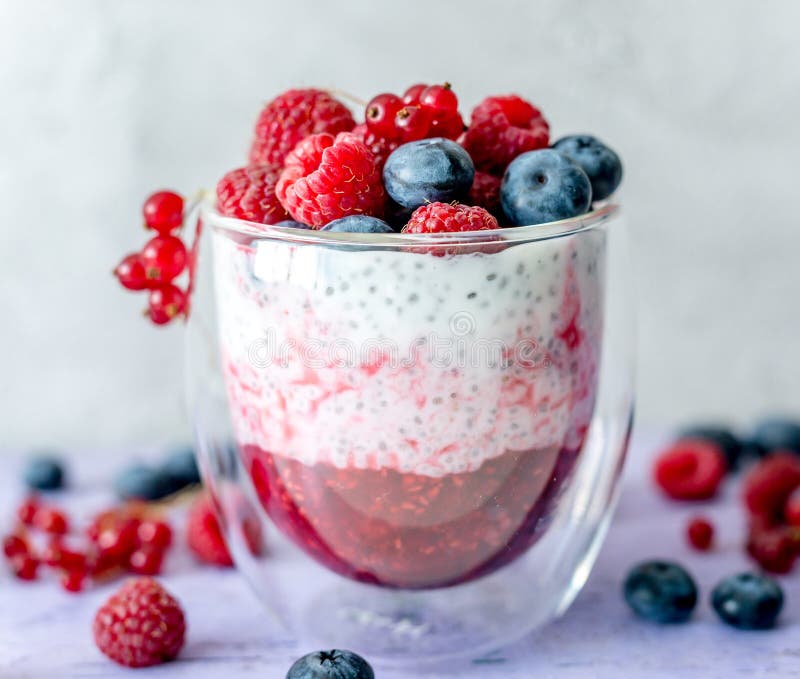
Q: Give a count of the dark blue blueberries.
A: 13